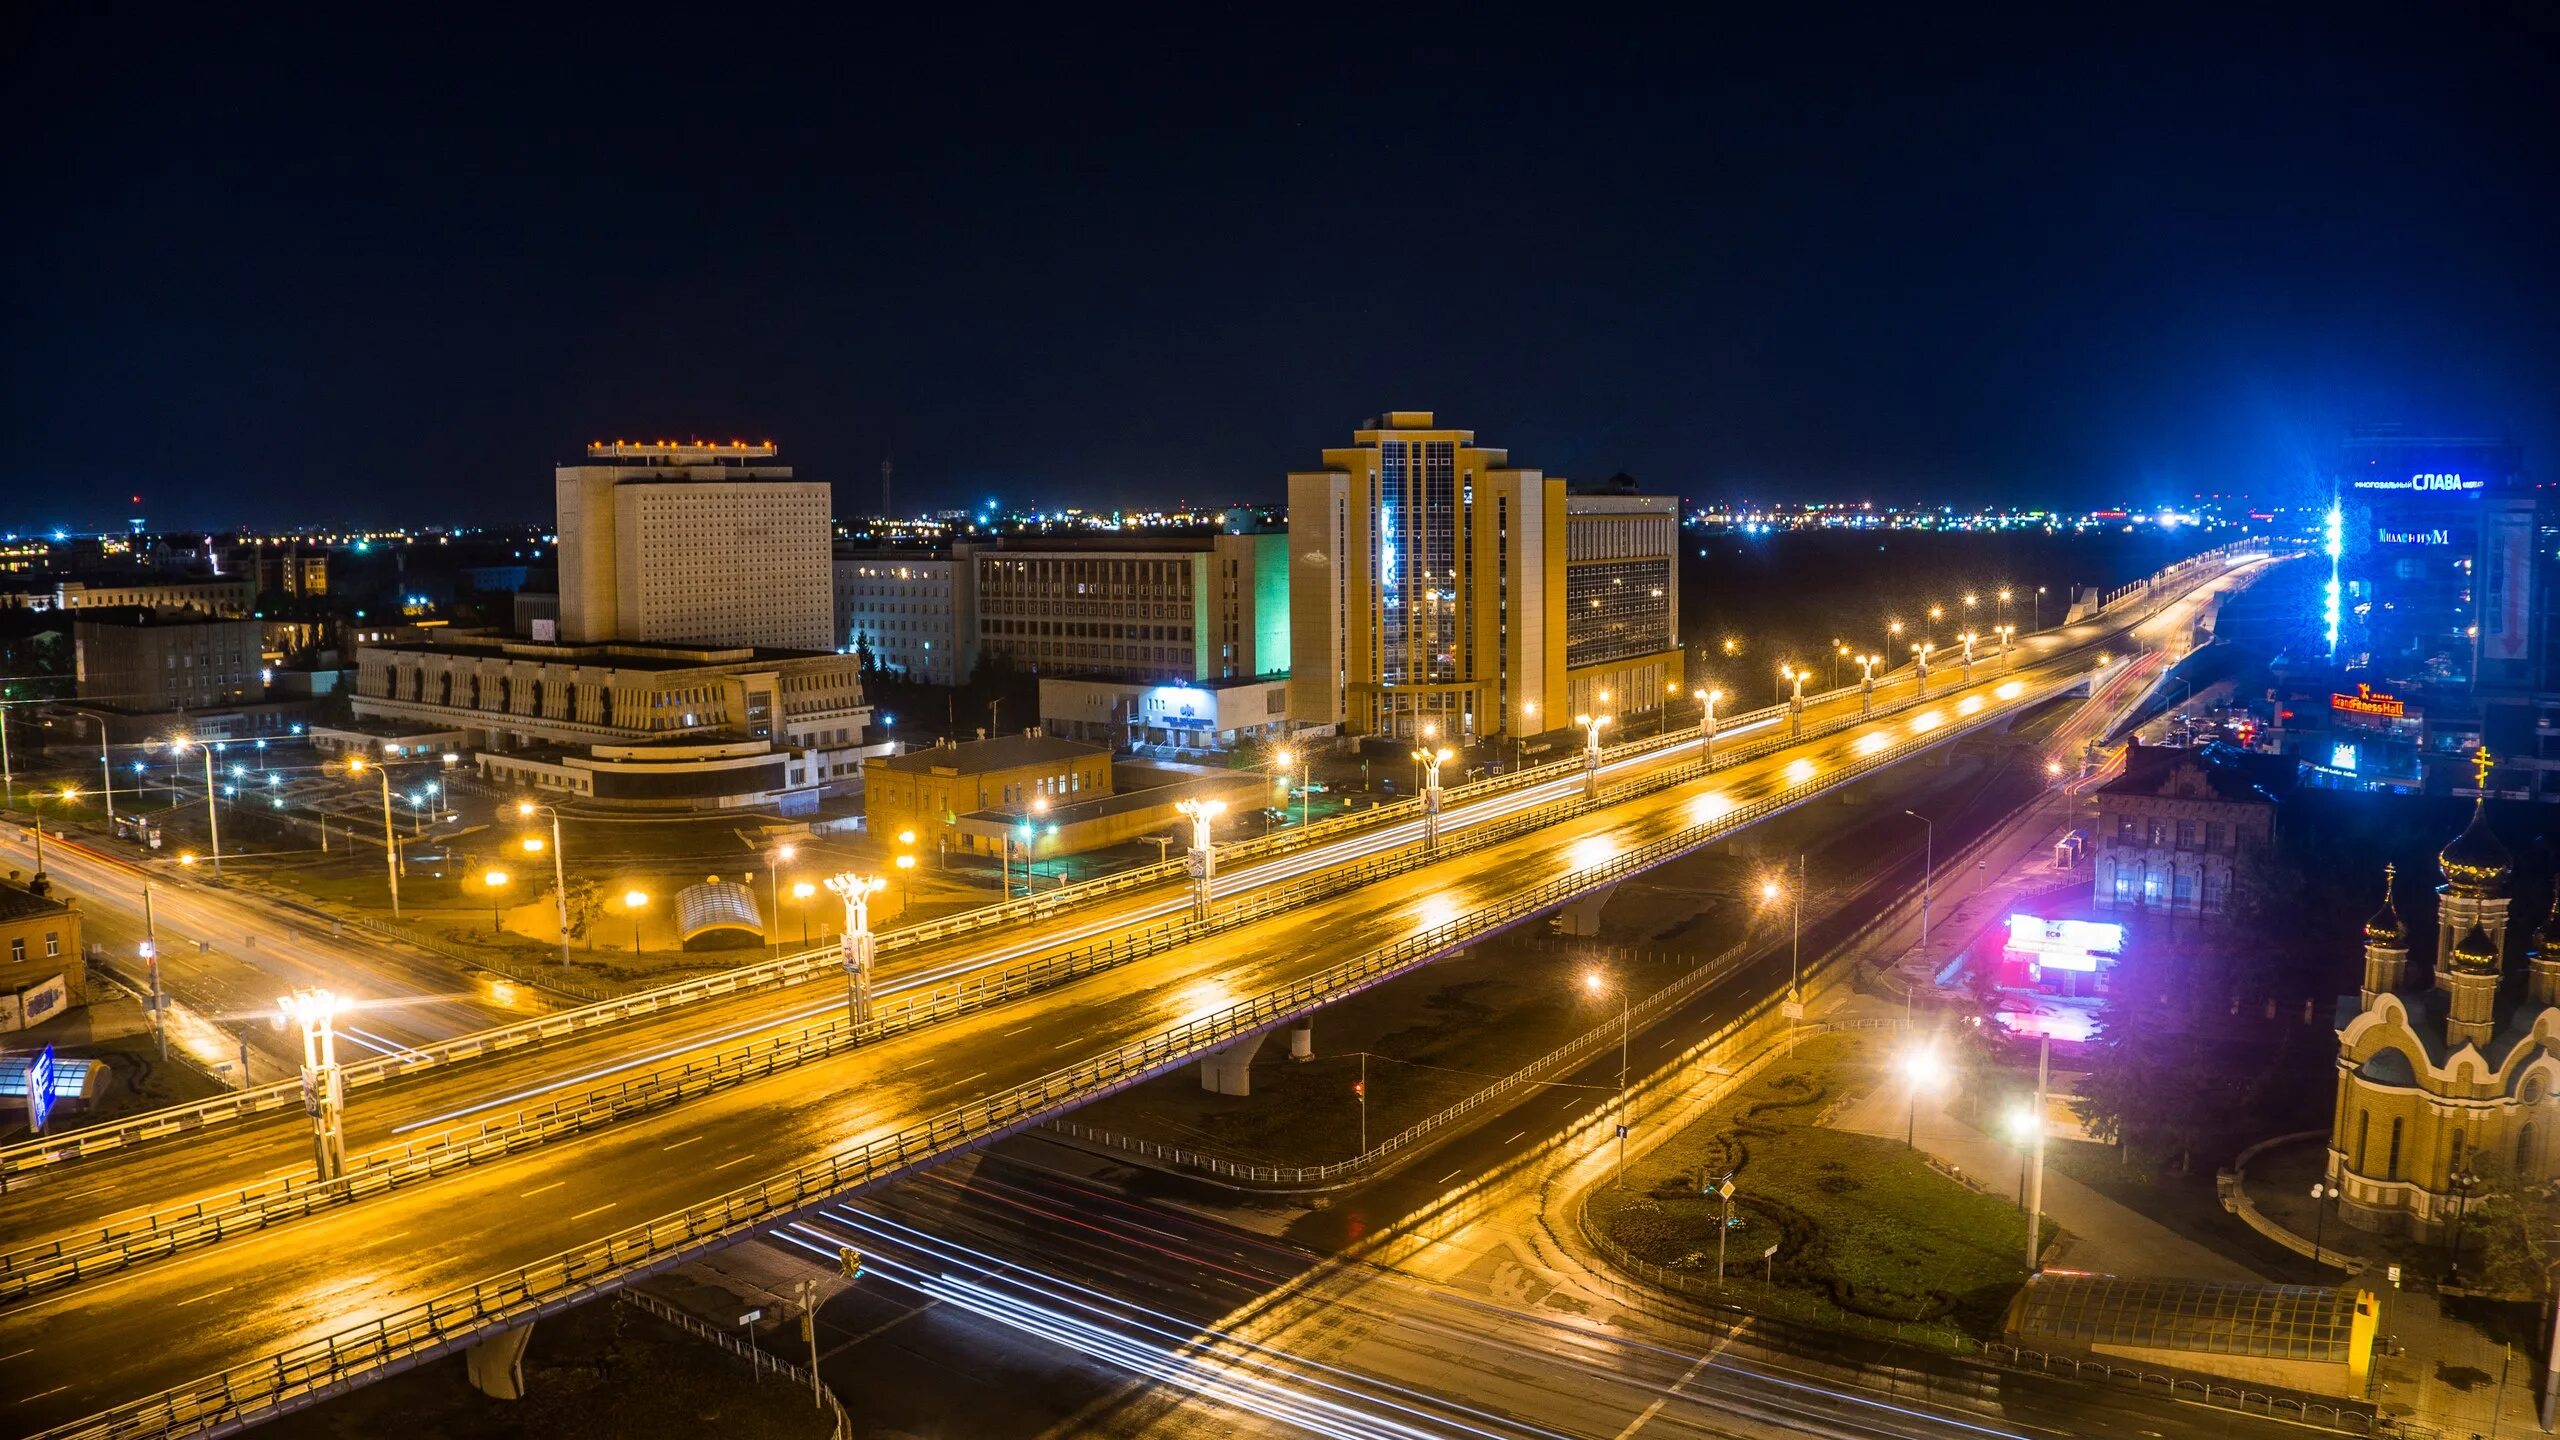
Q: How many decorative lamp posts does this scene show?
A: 11